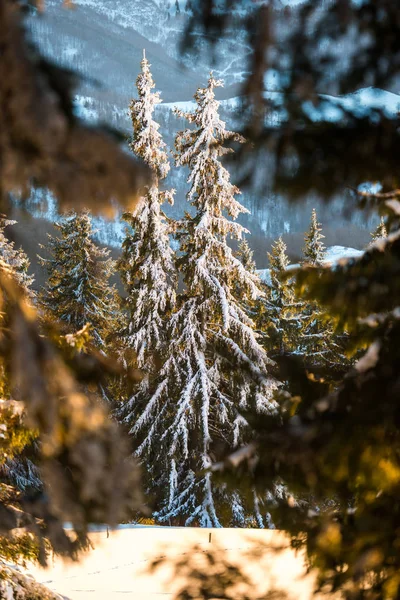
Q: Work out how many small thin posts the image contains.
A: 2